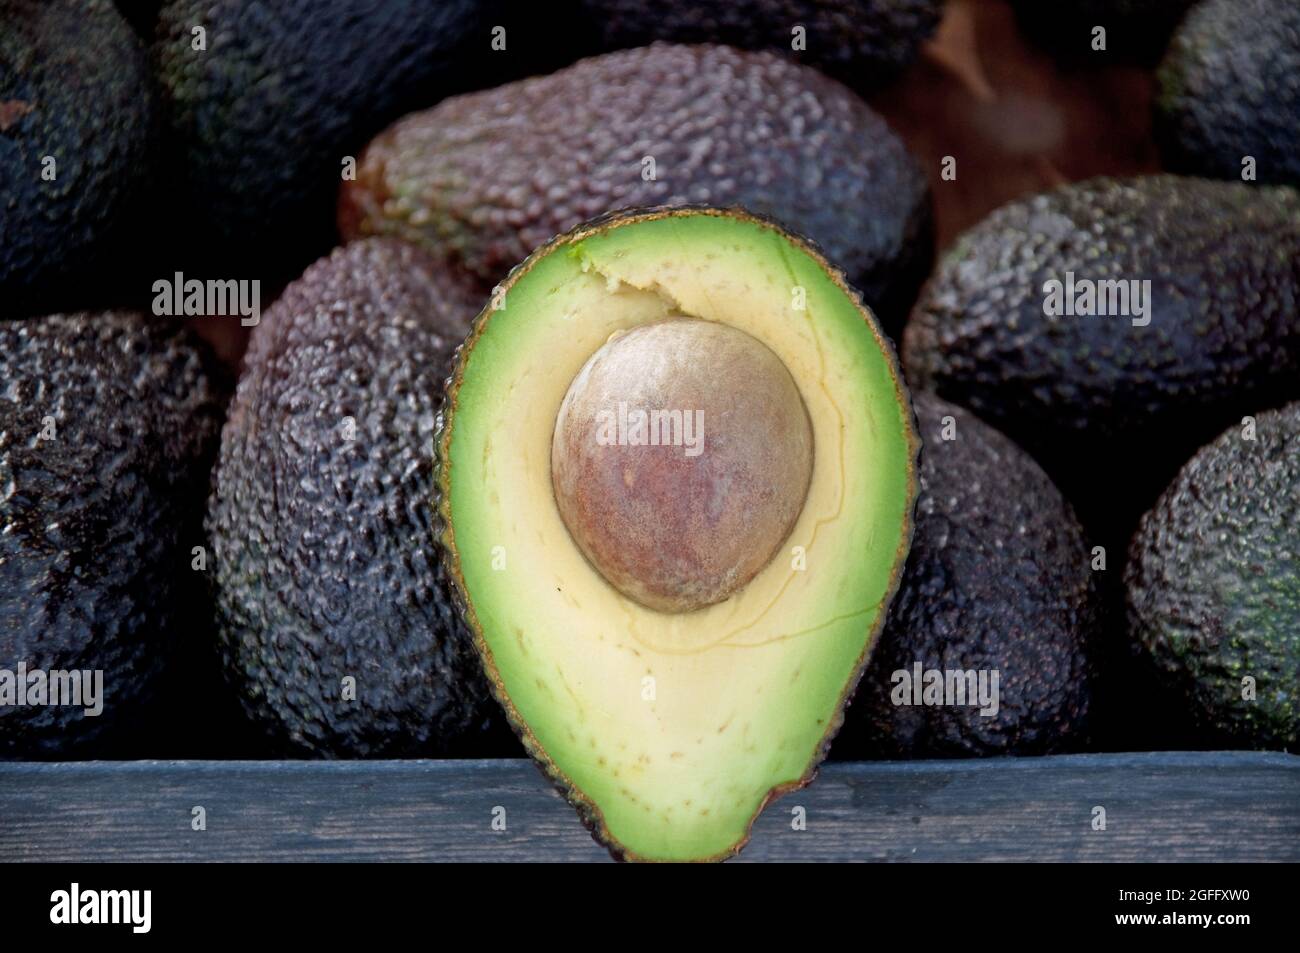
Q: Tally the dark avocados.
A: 11